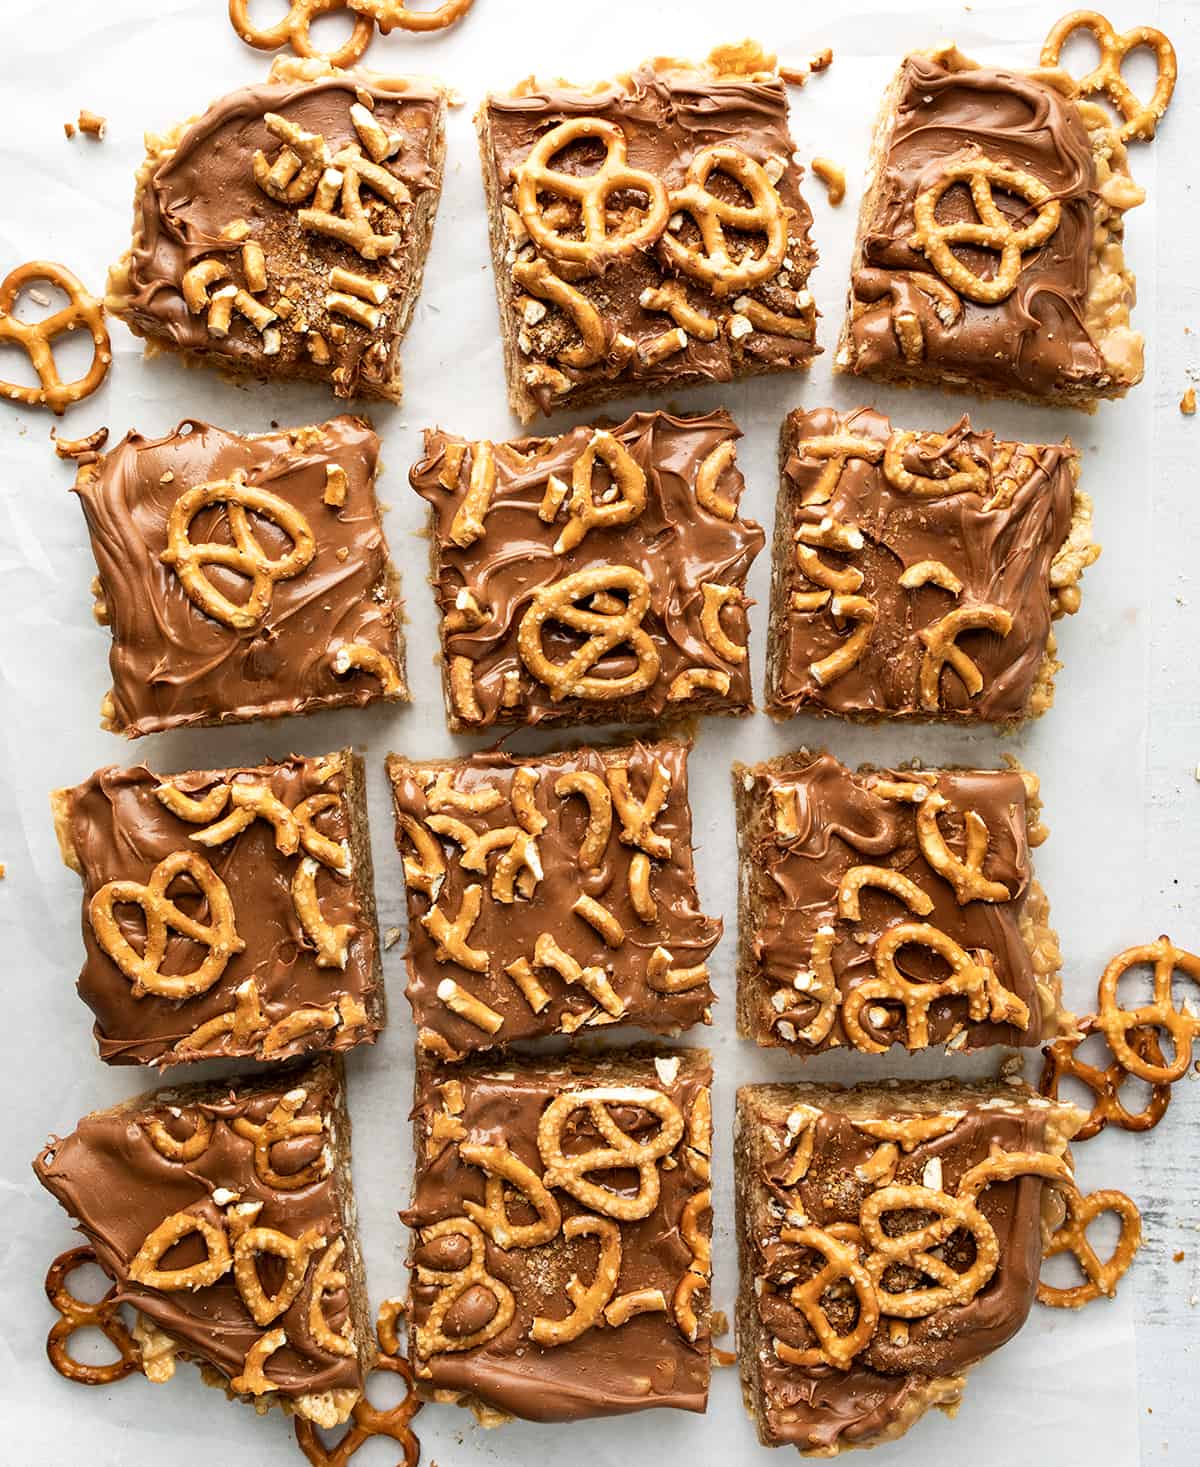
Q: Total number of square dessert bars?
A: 12